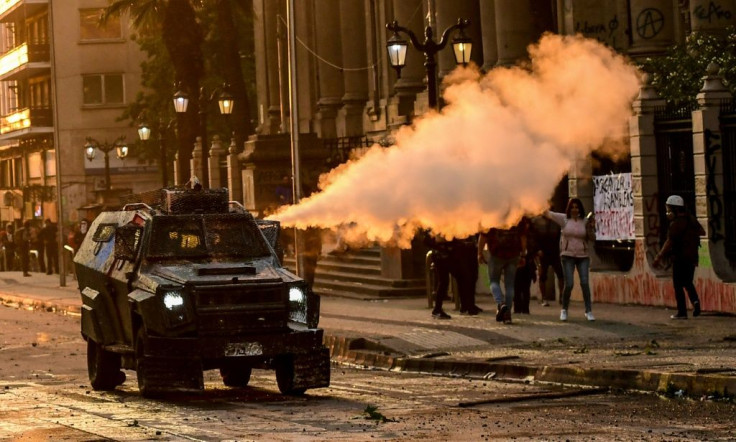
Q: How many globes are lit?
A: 7